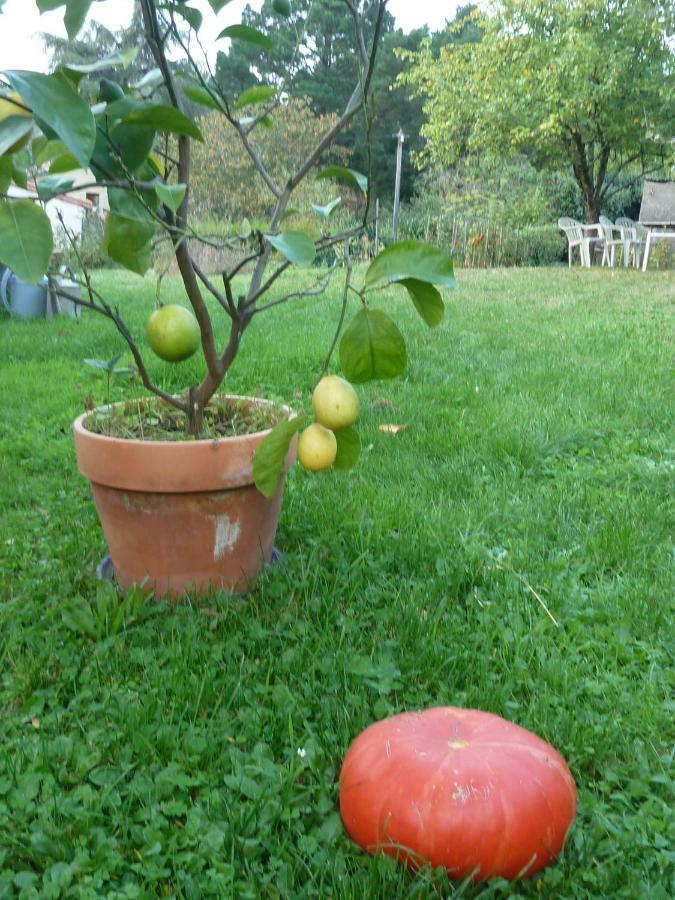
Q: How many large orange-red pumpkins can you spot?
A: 1